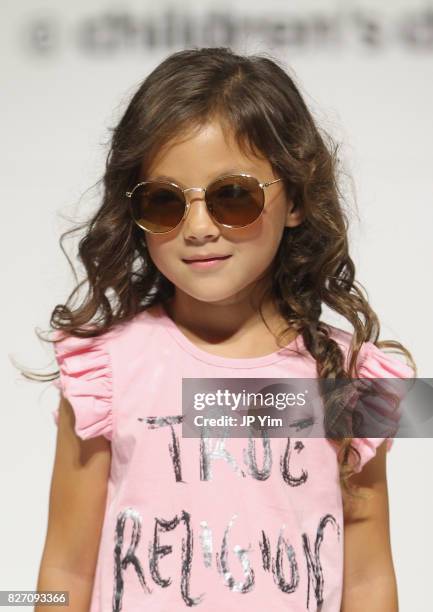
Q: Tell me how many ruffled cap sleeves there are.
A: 2